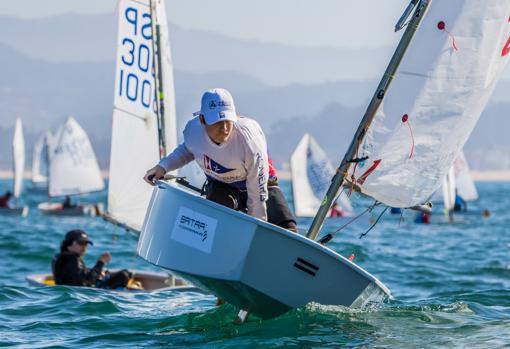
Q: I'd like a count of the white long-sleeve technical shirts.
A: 1